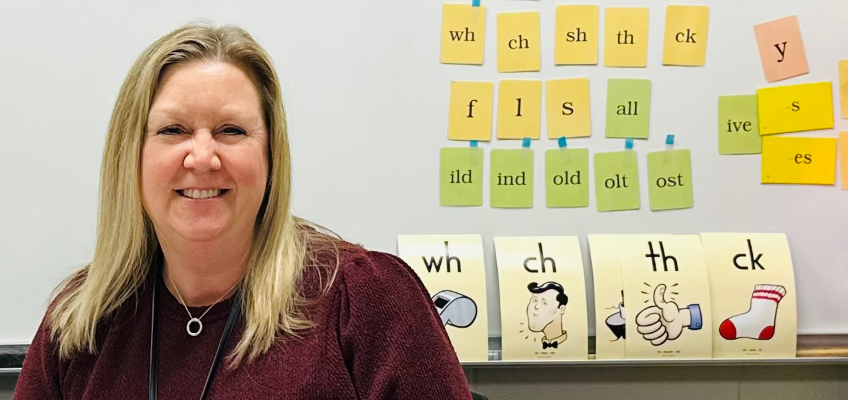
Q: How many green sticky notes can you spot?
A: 7